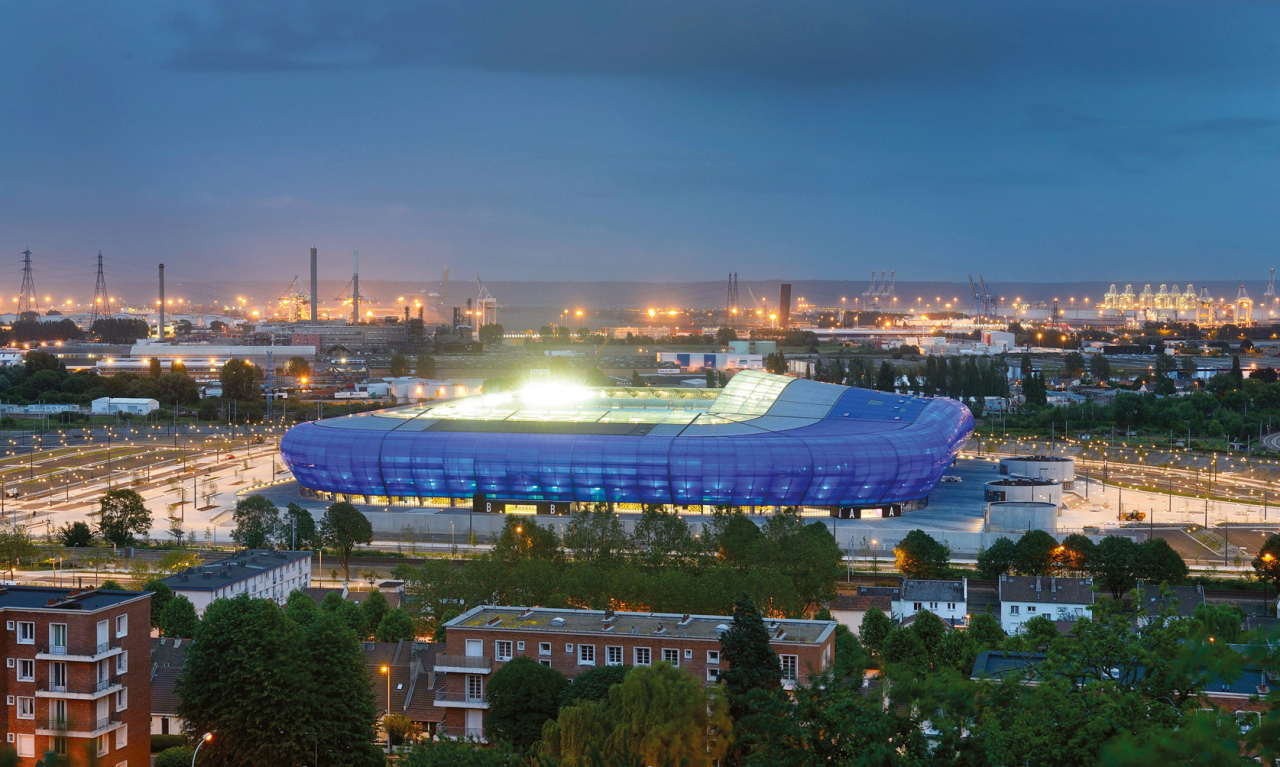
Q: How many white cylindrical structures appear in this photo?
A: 3